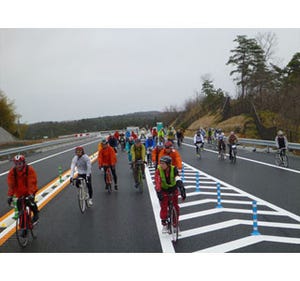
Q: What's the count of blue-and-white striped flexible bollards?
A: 4